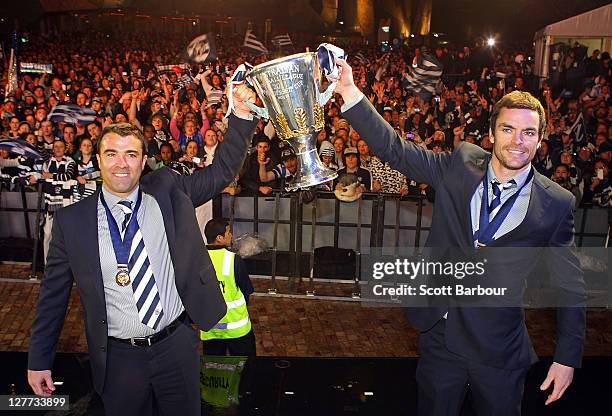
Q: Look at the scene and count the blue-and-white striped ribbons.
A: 2